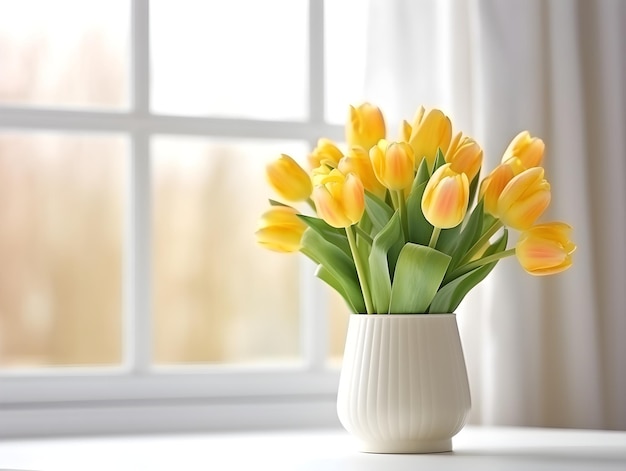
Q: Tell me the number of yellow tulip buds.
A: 14